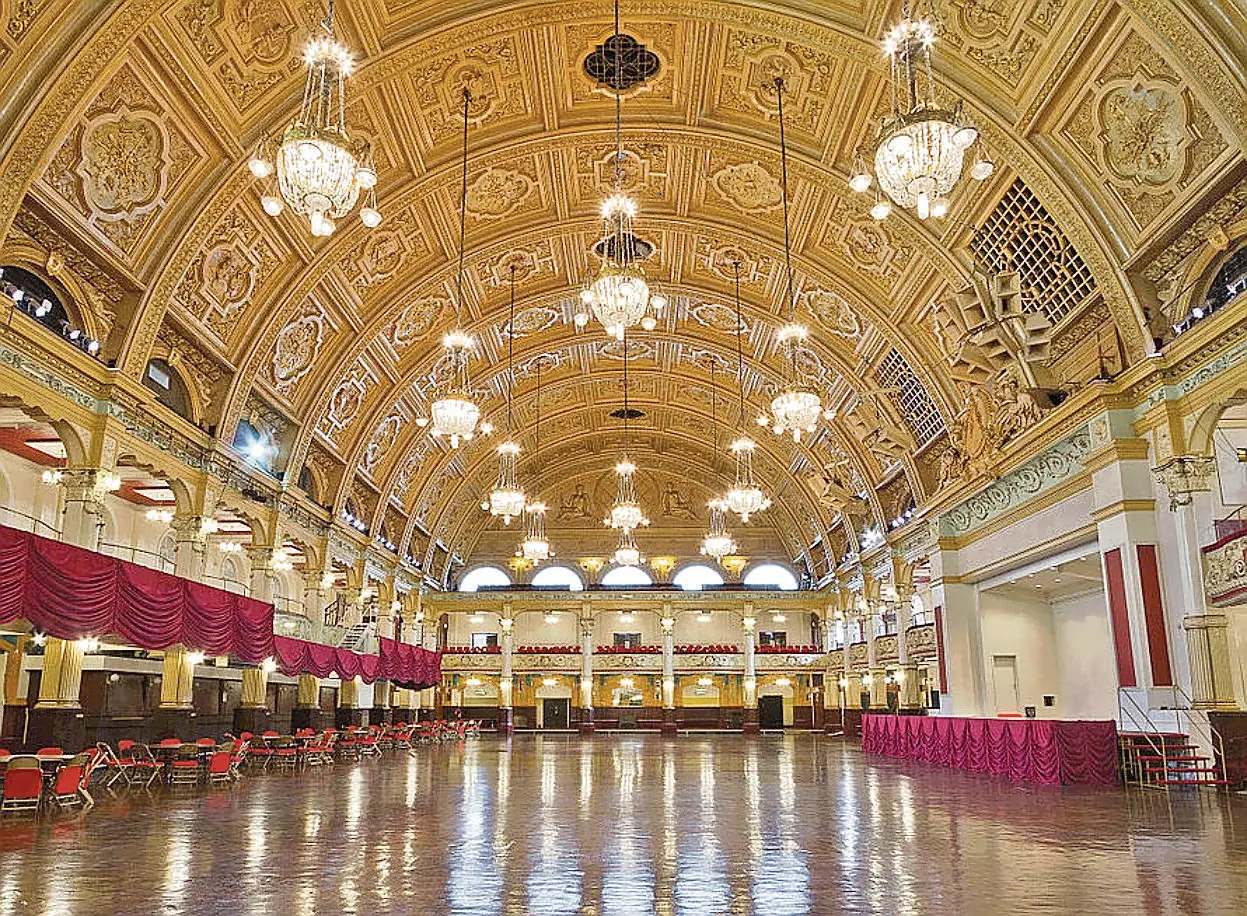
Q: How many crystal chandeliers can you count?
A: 11